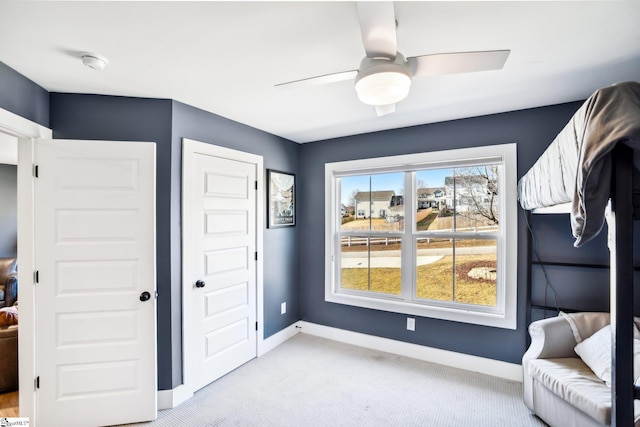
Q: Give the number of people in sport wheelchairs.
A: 0